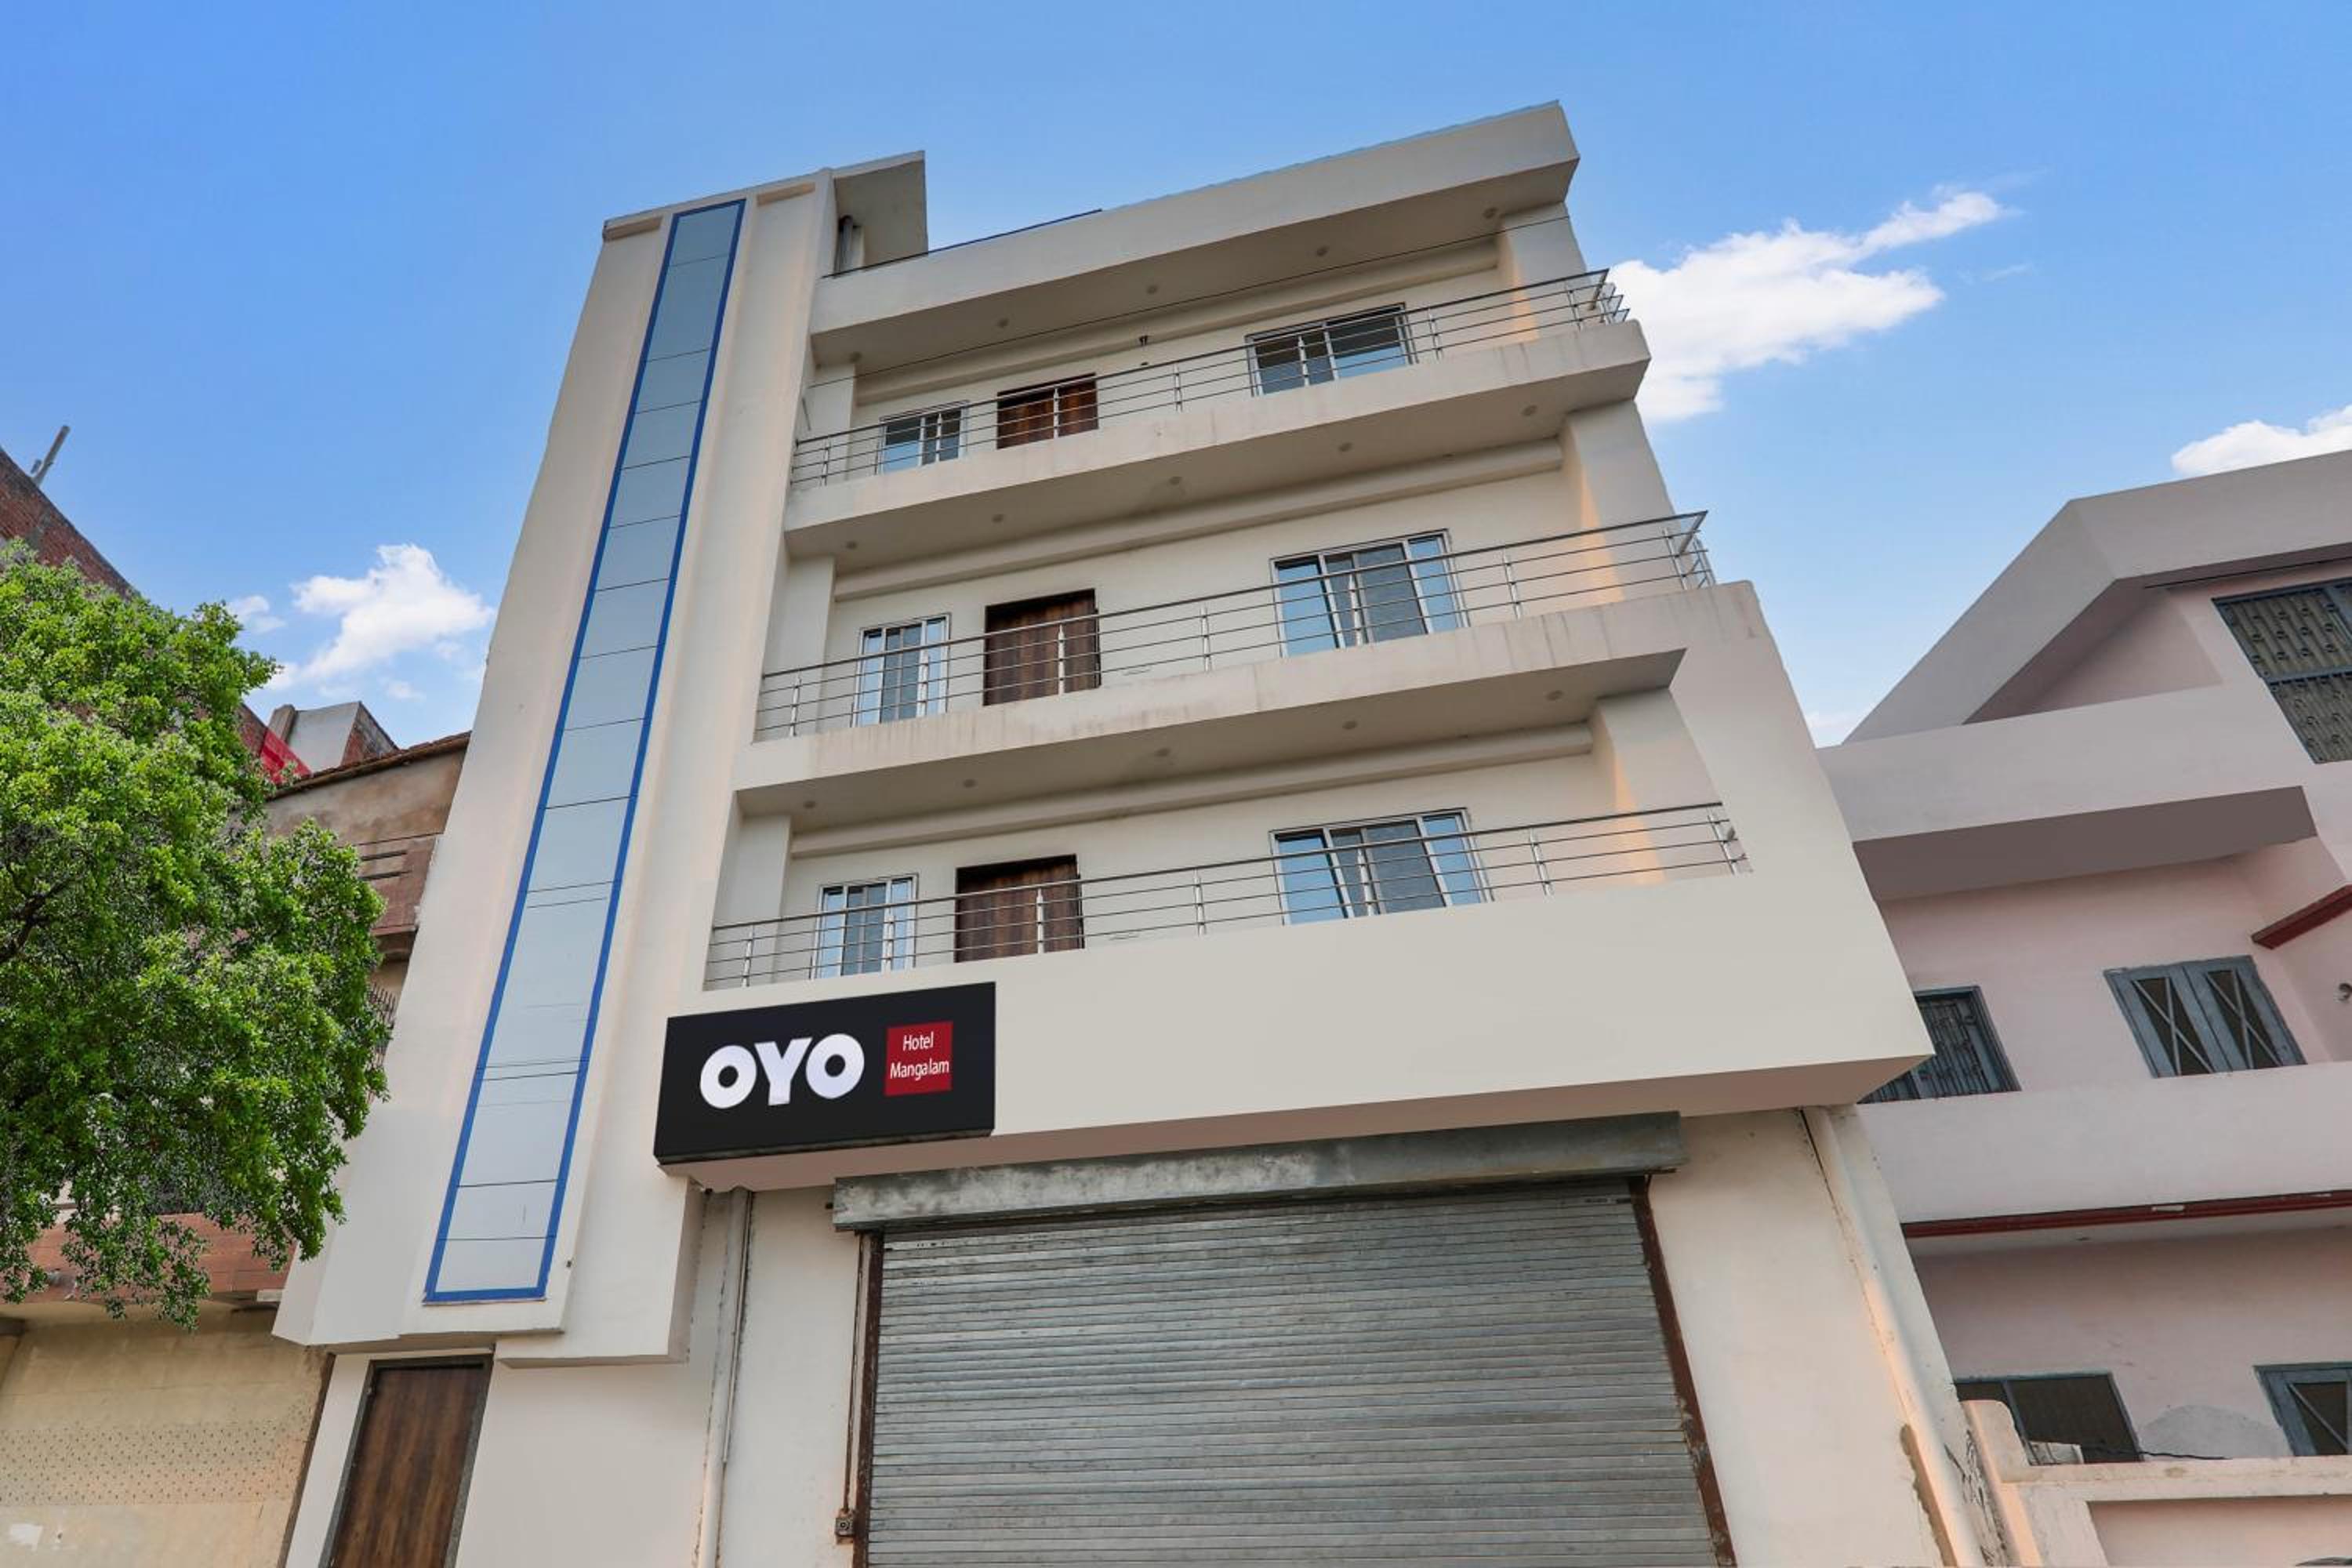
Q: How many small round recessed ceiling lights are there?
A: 15